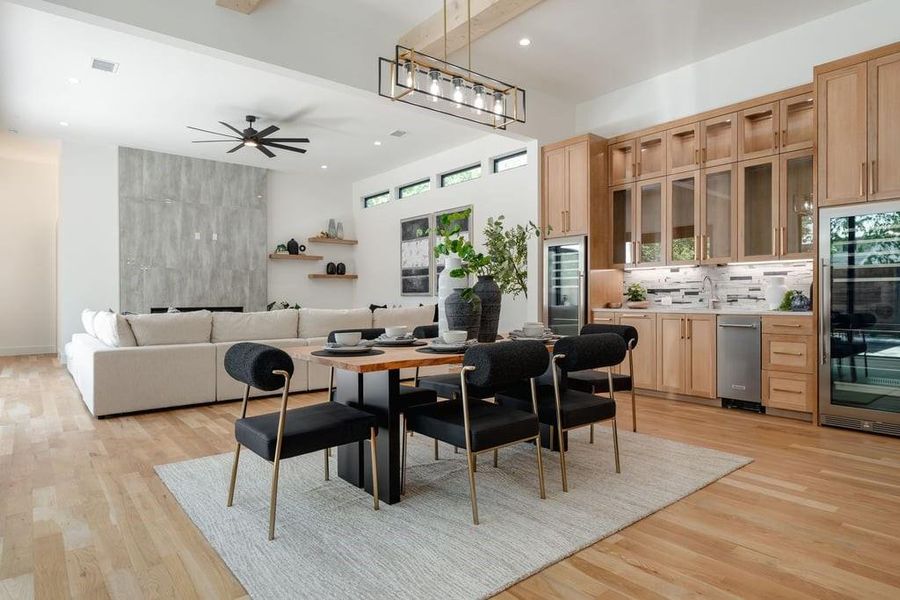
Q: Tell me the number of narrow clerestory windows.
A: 4